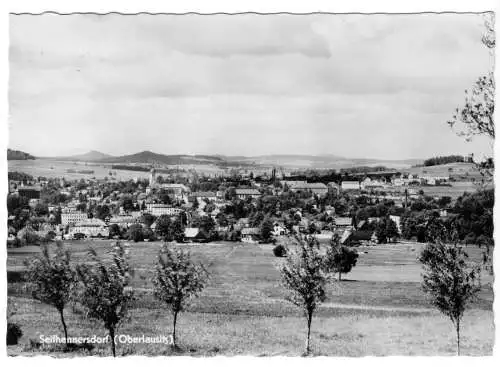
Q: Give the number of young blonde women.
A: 0